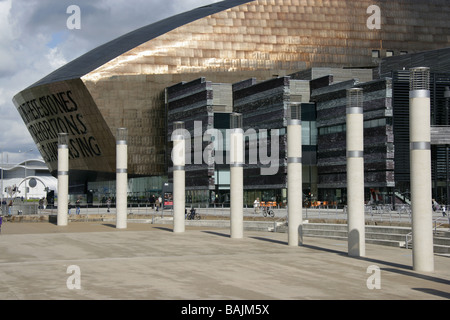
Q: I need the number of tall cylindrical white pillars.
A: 7